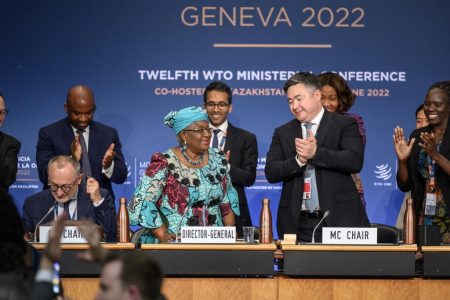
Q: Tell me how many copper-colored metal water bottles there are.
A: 3